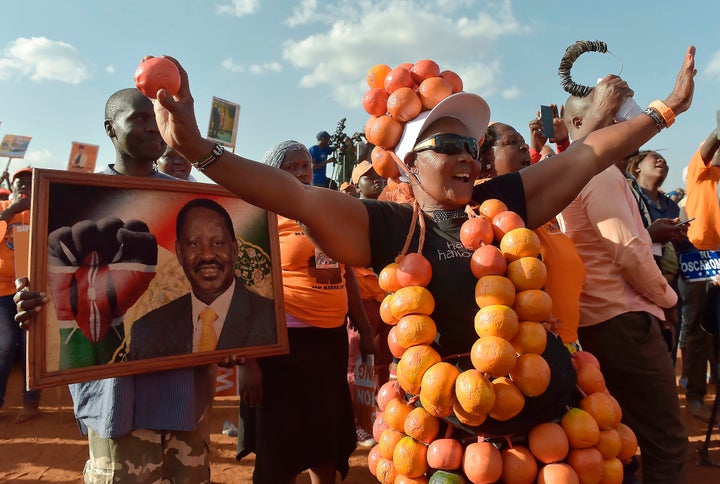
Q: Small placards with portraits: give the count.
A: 3